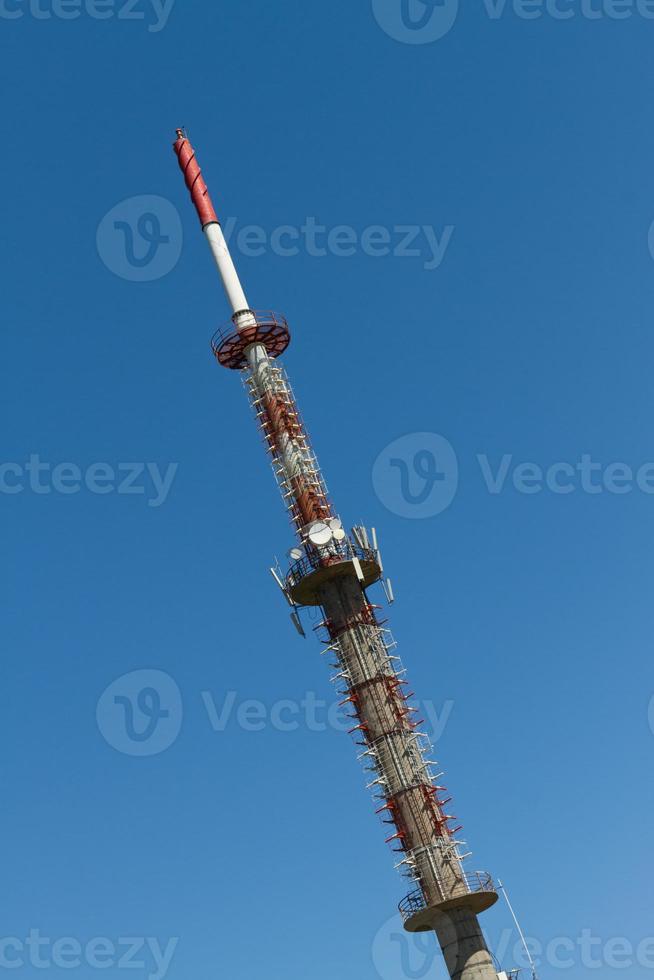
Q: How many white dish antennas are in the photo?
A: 4